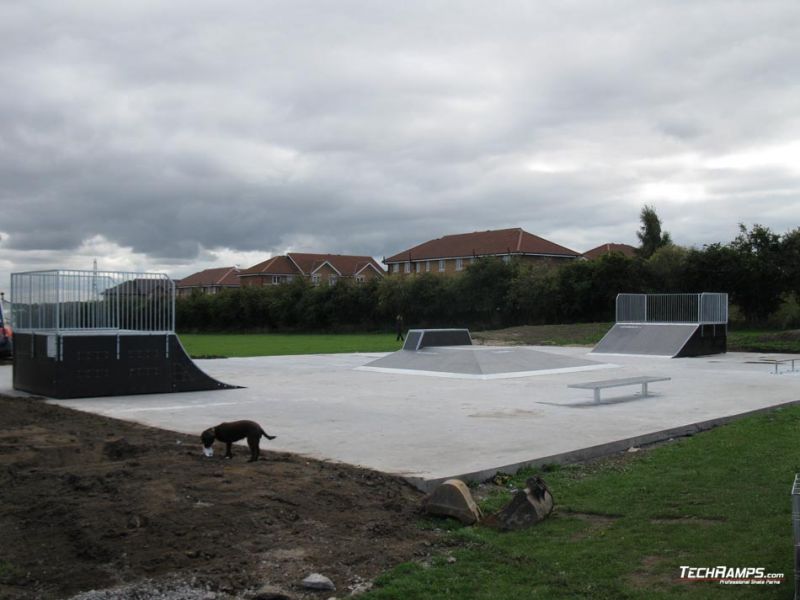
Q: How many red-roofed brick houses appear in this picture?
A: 4